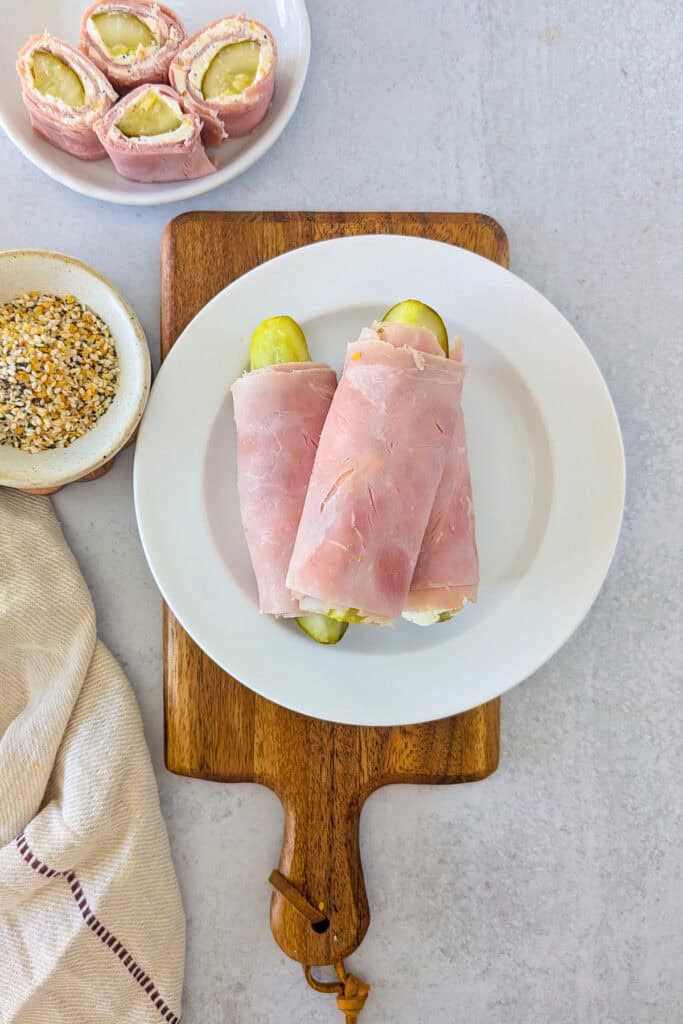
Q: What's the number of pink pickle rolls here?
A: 7